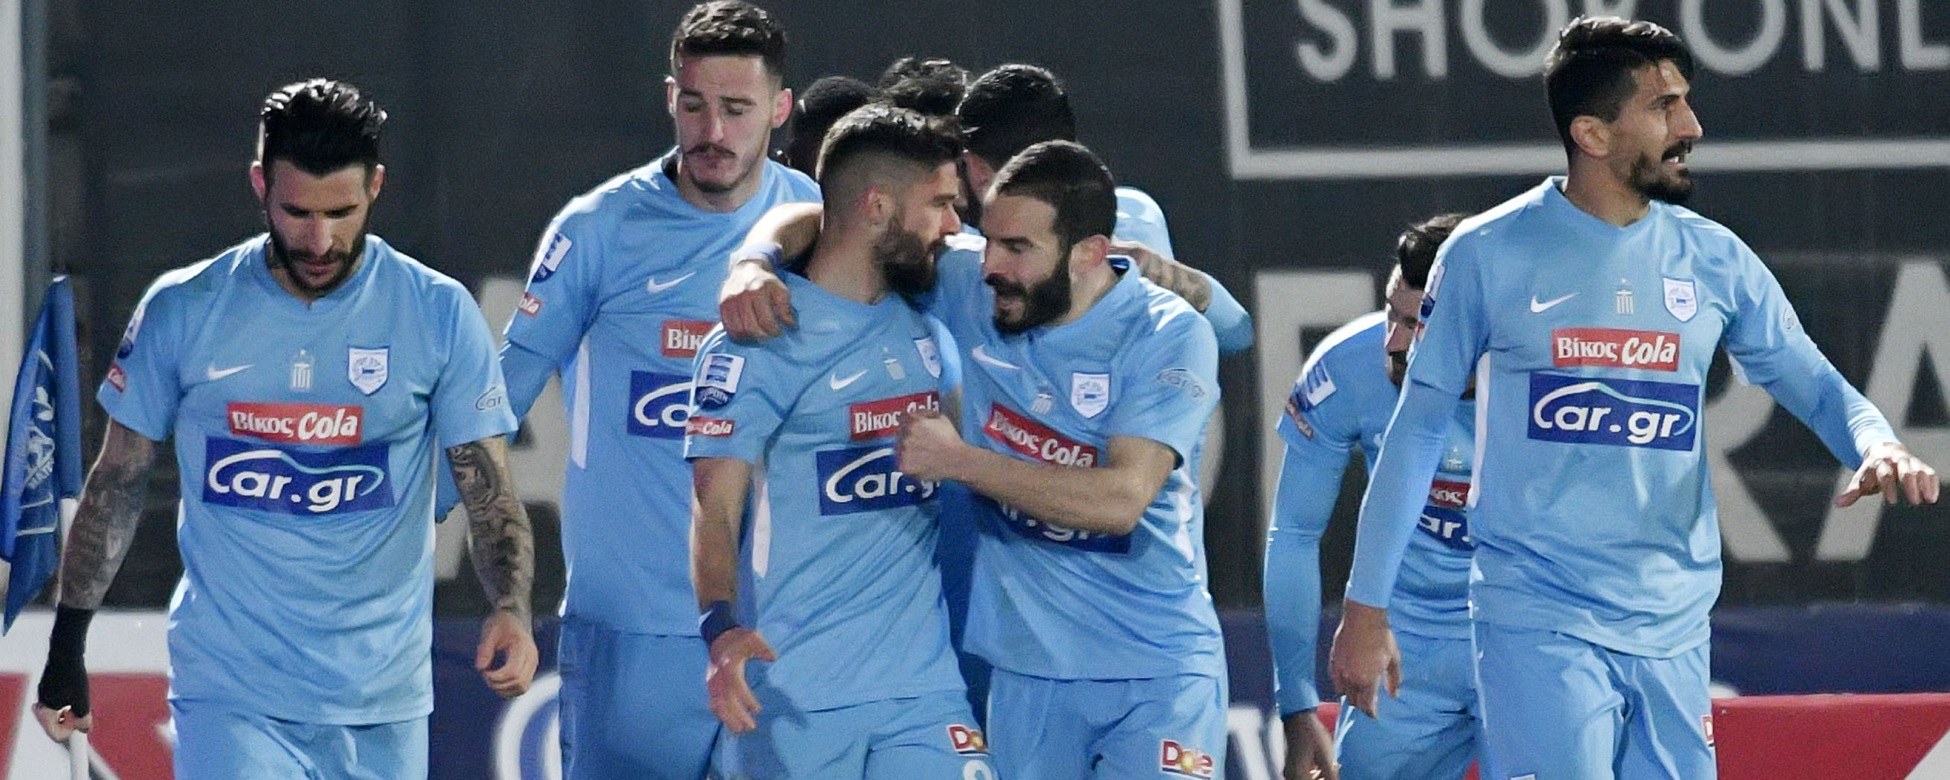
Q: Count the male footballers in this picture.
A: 9